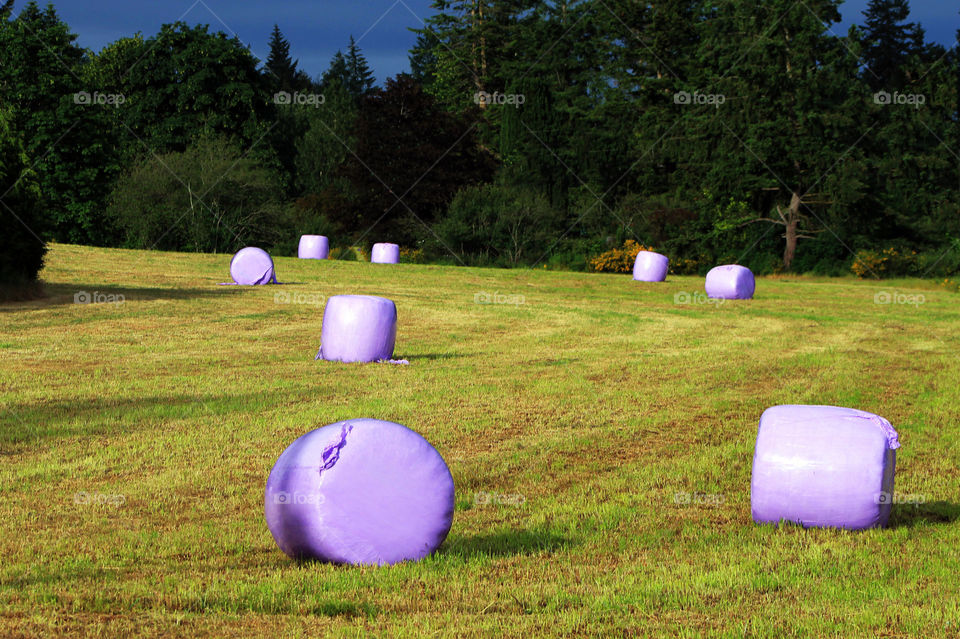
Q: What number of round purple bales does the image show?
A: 8